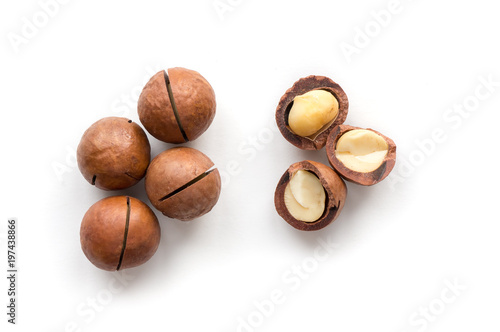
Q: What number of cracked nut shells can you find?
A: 3